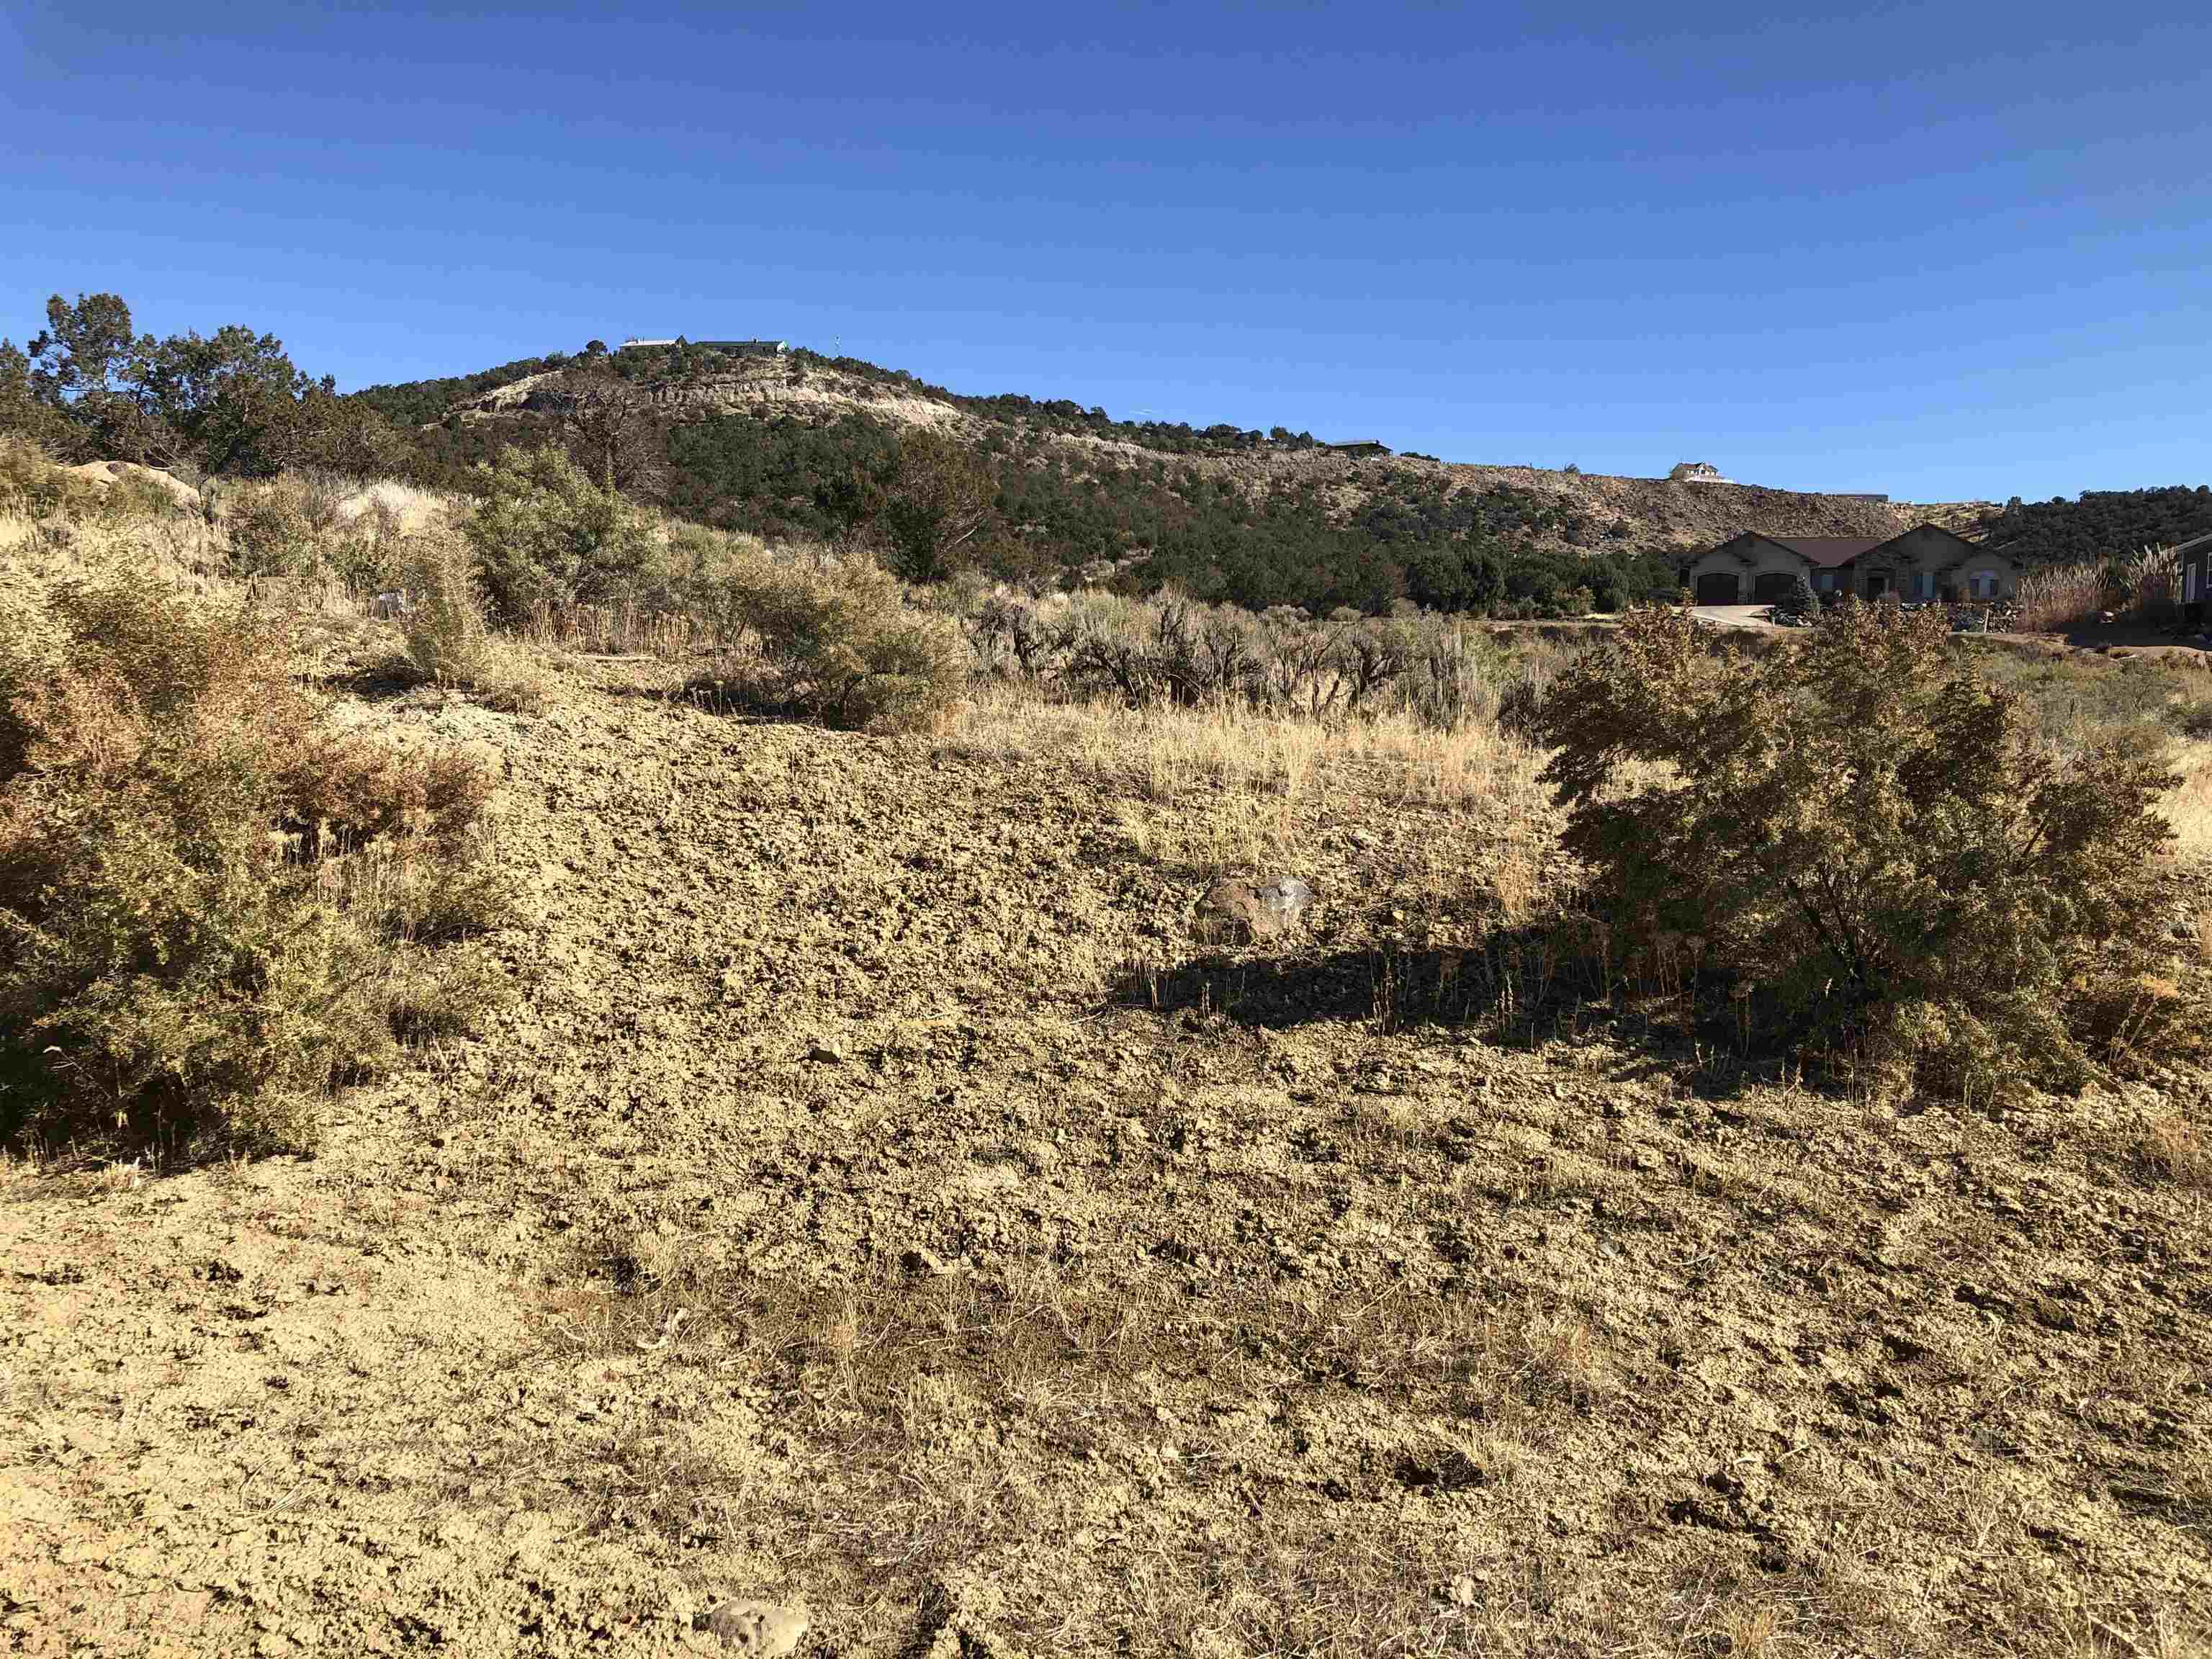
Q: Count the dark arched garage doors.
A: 2